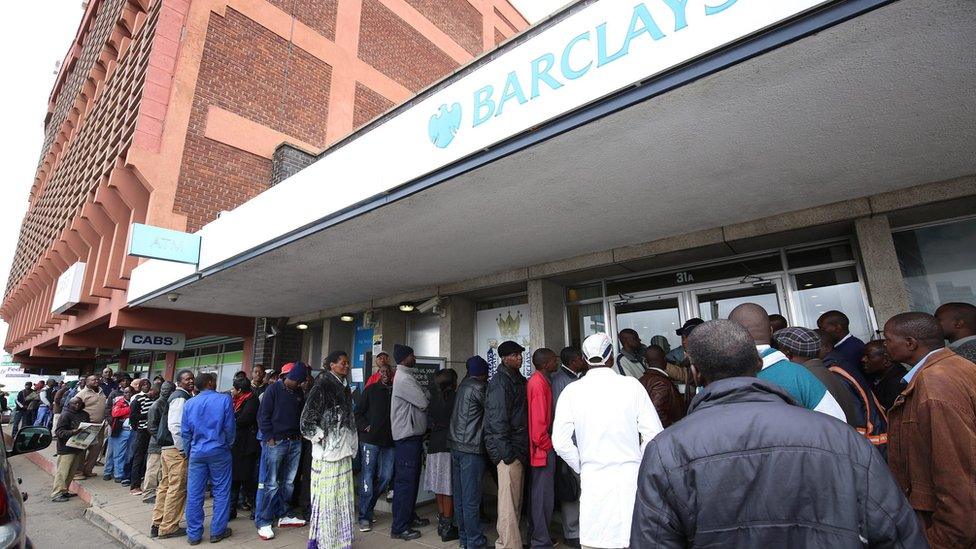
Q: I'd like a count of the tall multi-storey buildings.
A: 1